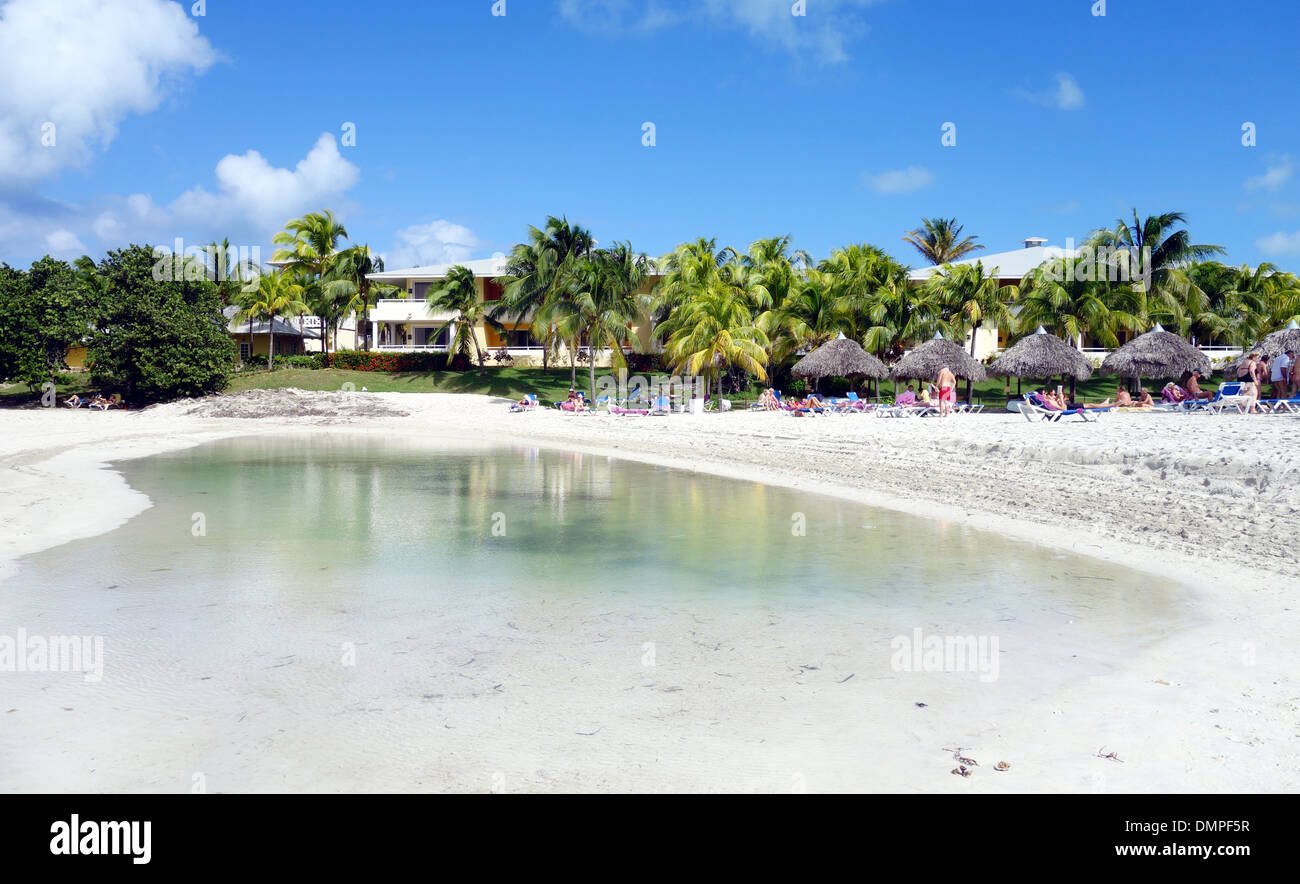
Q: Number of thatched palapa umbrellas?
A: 5